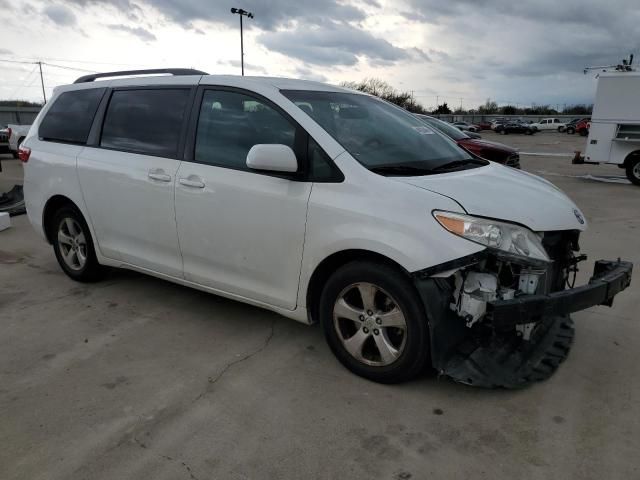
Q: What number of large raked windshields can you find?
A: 1